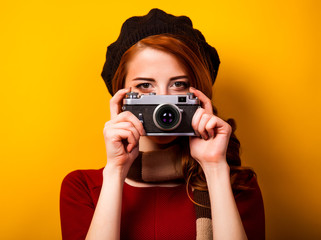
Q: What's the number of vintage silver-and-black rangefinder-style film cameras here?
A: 1